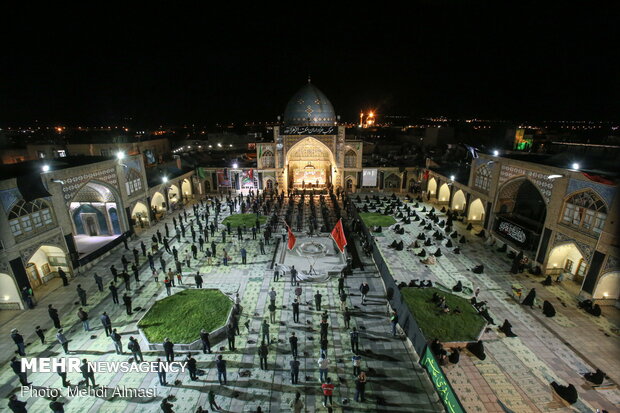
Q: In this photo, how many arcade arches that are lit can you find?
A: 12